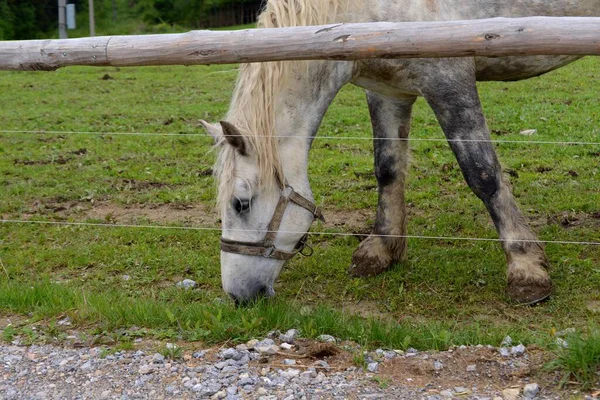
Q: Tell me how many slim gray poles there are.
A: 2